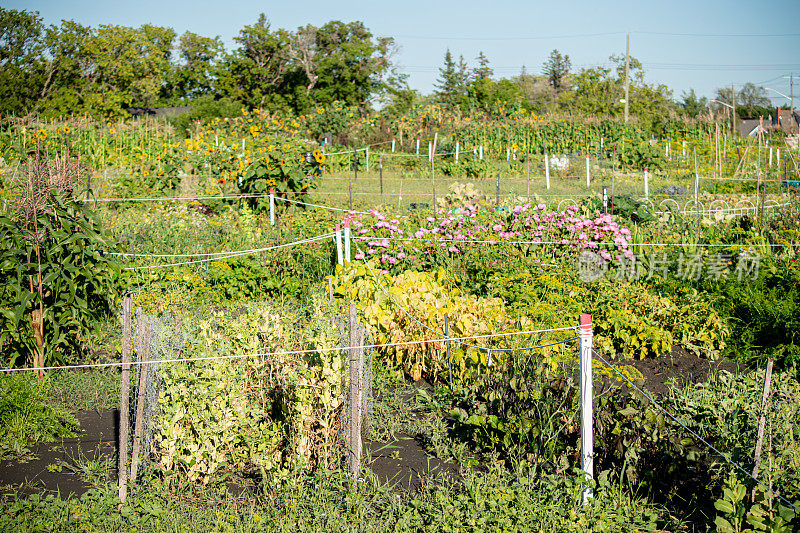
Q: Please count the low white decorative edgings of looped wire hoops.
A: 1